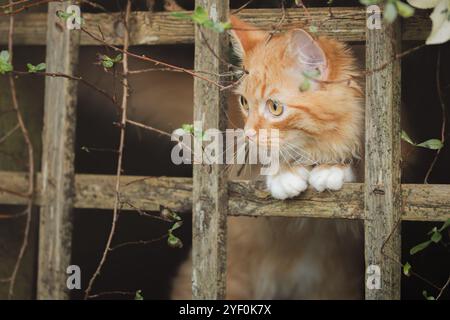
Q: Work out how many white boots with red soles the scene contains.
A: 0